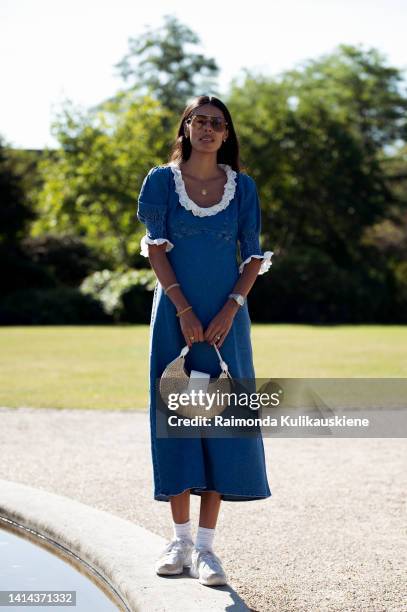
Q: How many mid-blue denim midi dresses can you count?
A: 1